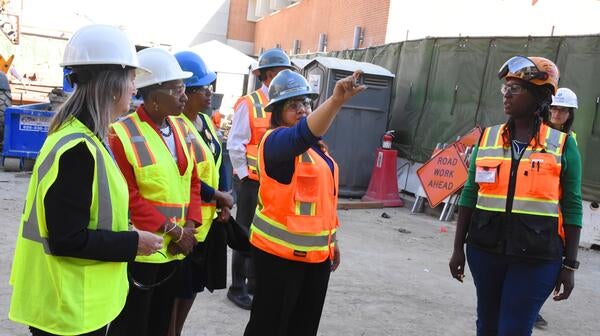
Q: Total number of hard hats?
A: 7